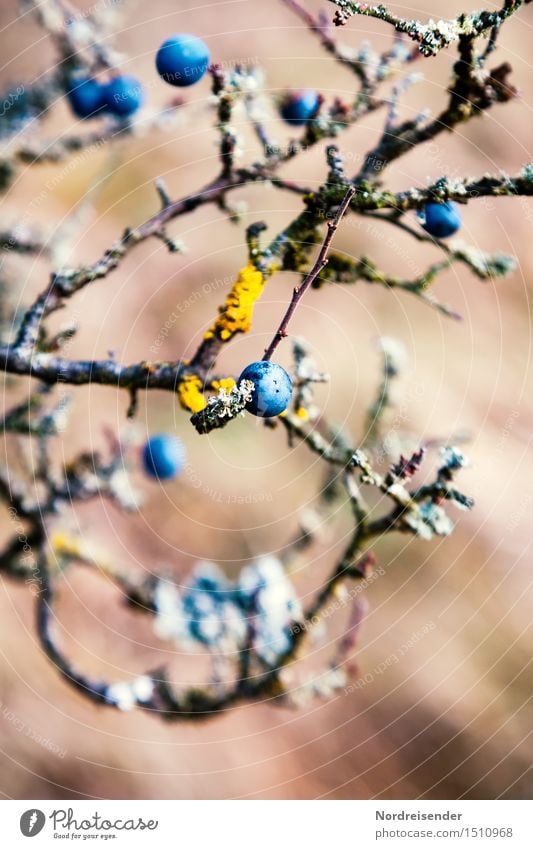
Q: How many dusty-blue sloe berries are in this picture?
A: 7